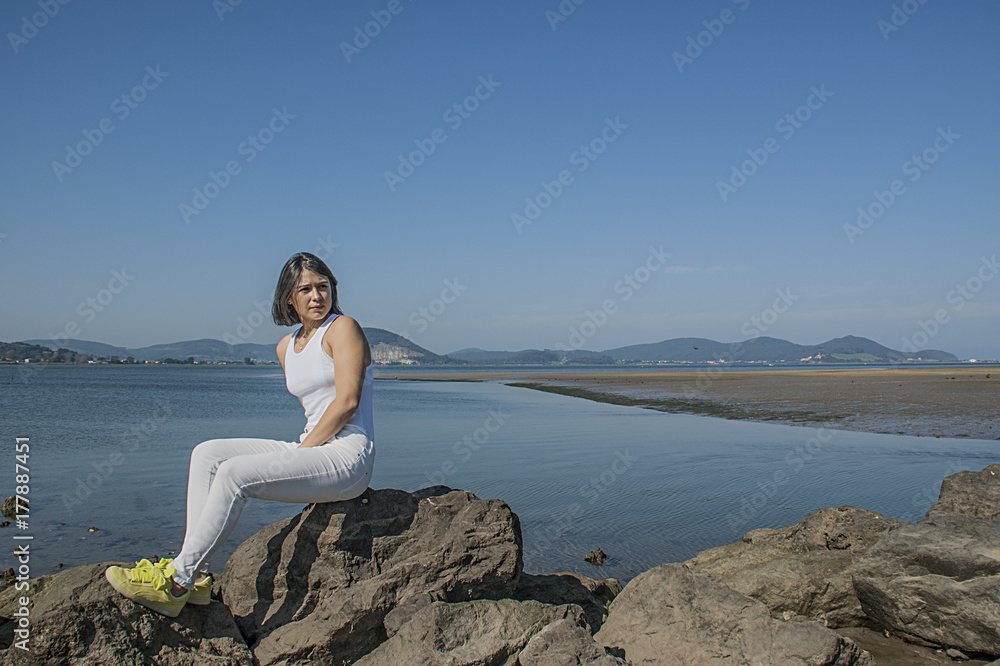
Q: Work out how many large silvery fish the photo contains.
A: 0